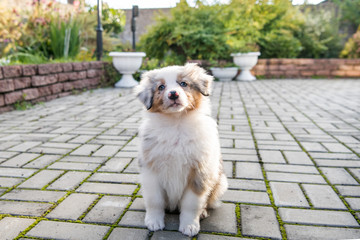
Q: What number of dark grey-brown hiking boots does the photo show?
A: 0